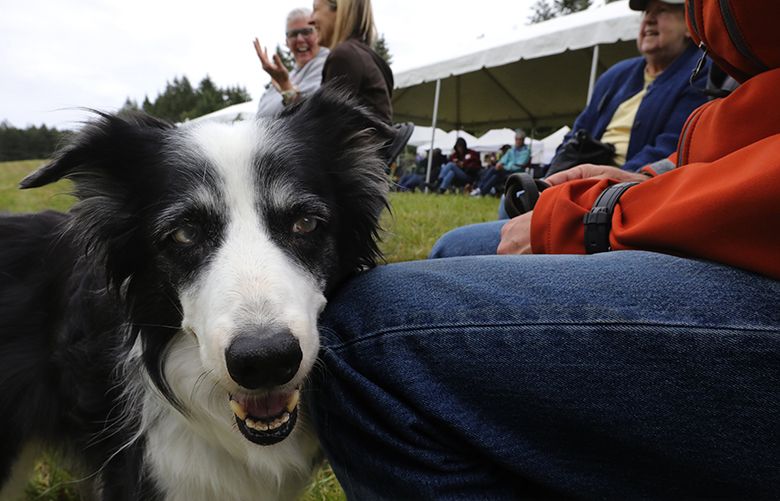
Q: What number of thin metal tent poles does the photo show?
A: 2